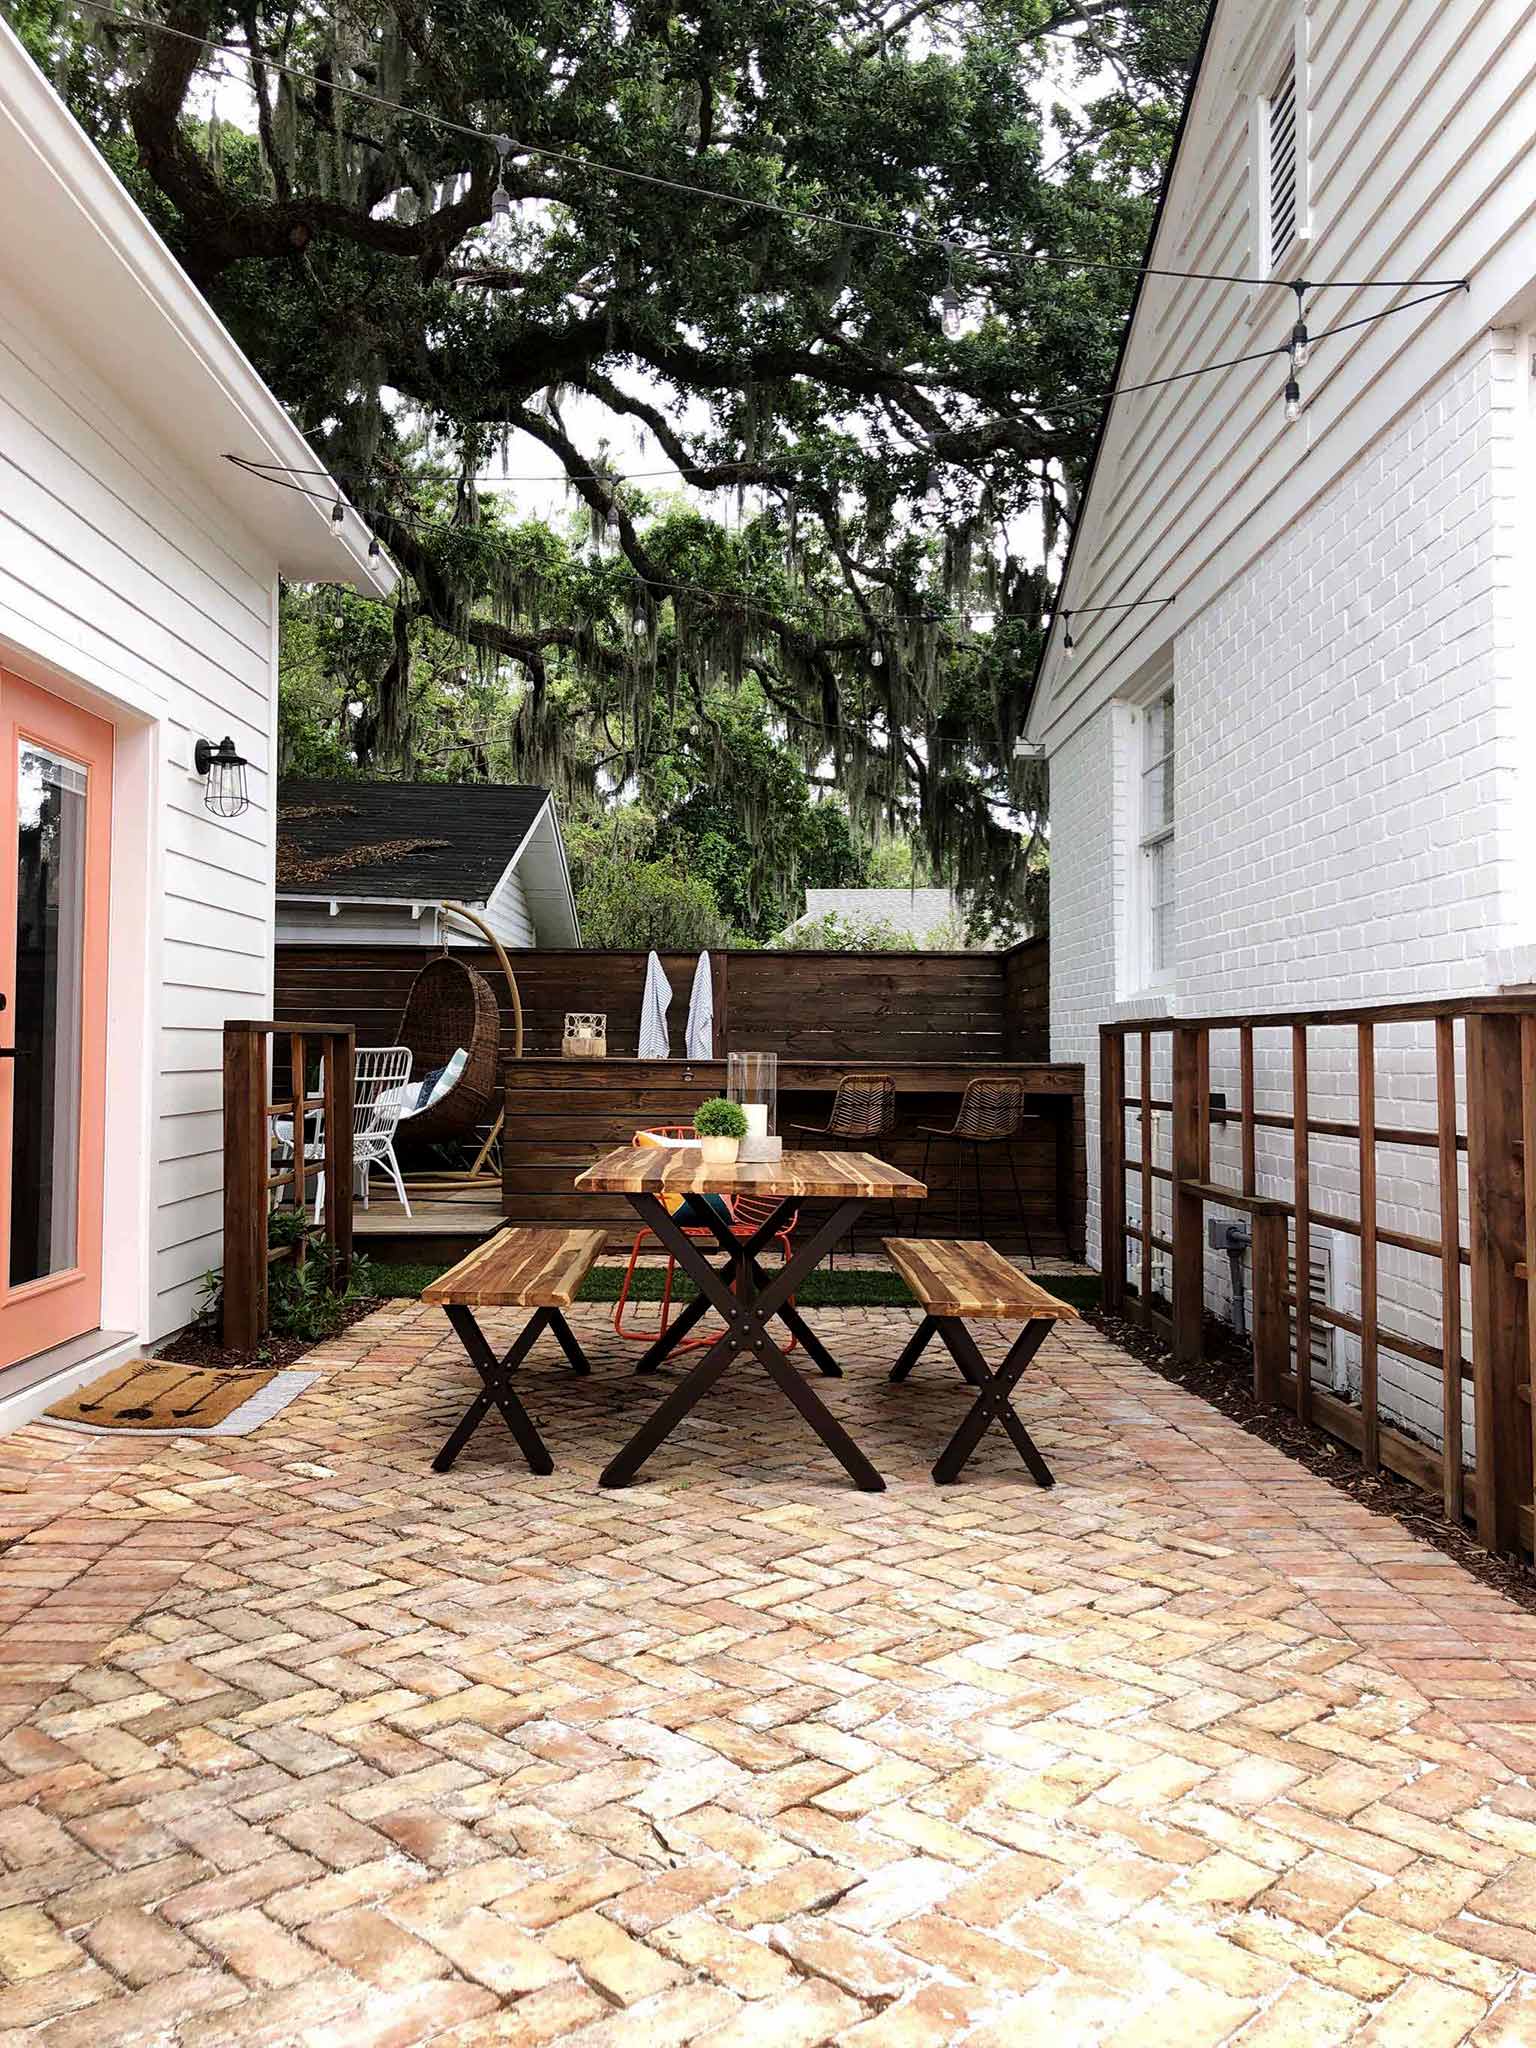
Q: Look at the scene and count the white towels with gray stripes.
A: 2